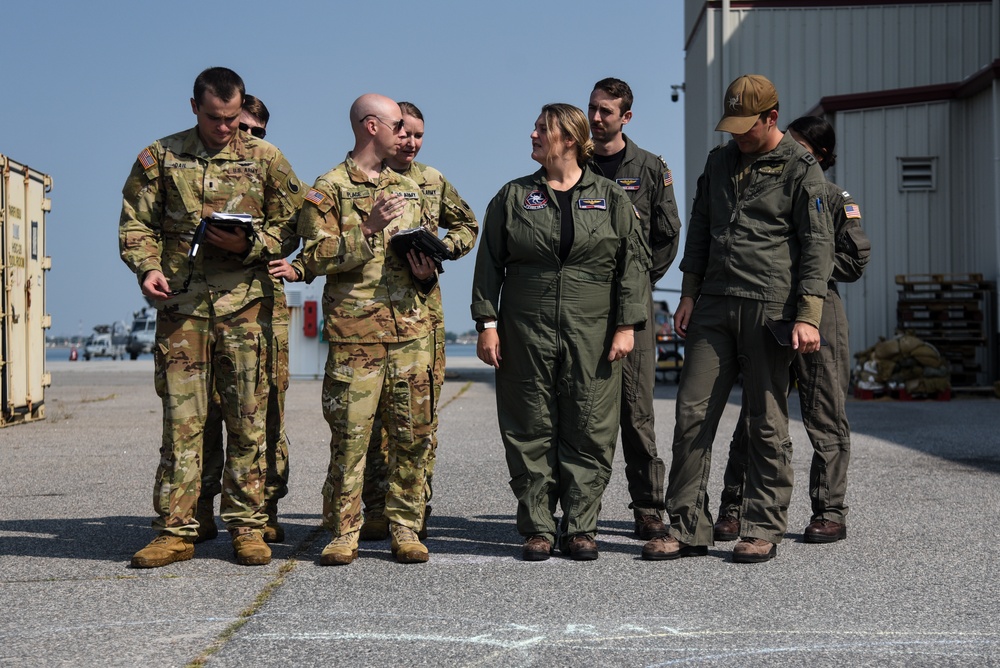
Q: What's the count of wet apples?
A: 0